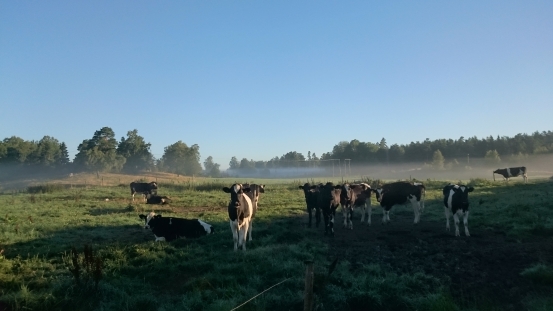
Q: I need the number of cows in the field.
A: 11